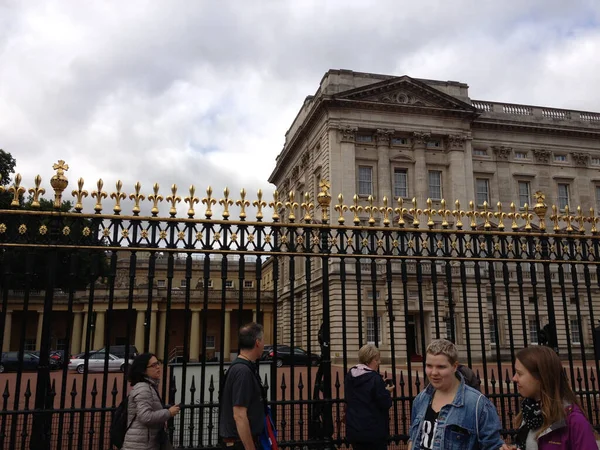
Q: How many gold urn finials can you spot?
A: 3